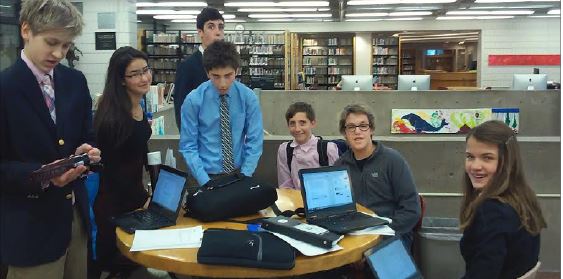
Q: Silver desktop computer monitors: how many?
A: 3